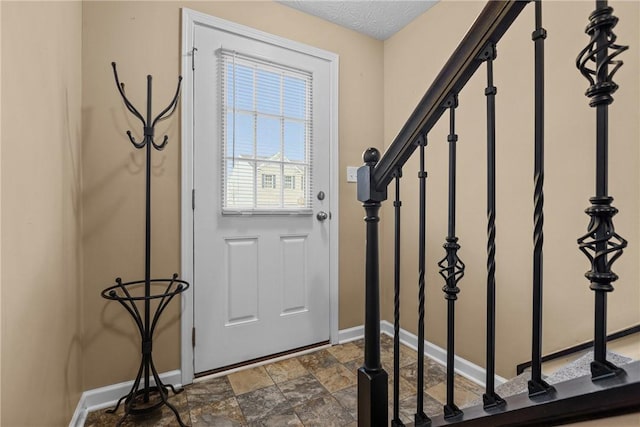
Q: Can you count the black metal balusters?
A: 6